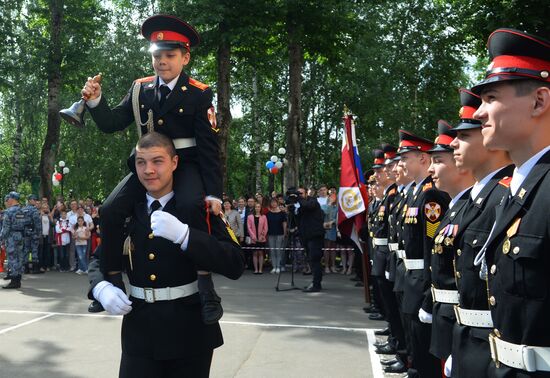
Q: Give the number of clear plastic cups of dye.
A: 0